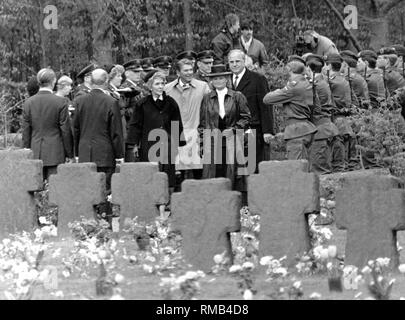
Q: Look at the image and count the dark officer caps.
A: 6